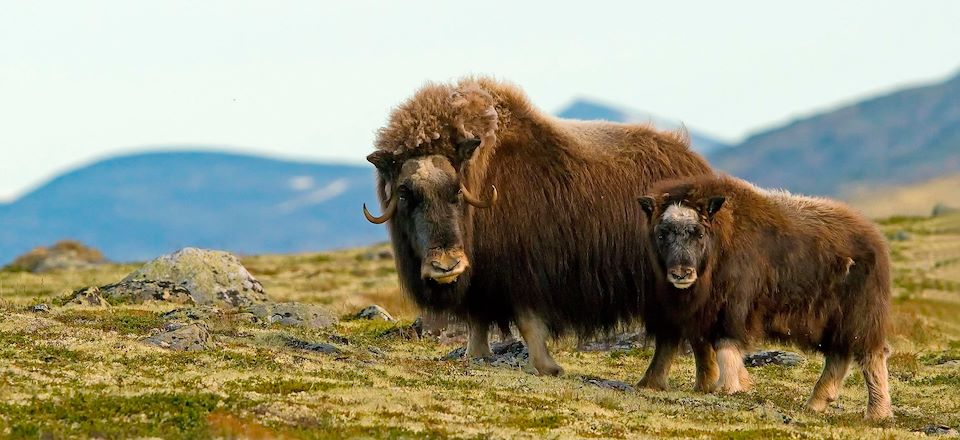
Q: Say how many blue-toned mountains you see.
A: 3